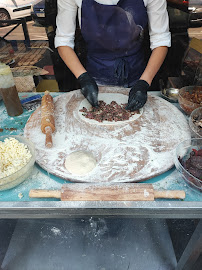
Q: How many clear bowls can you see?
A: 4